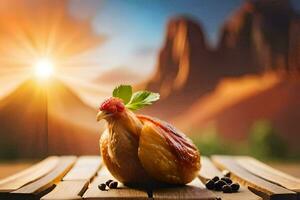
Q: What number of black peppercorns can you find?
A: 9